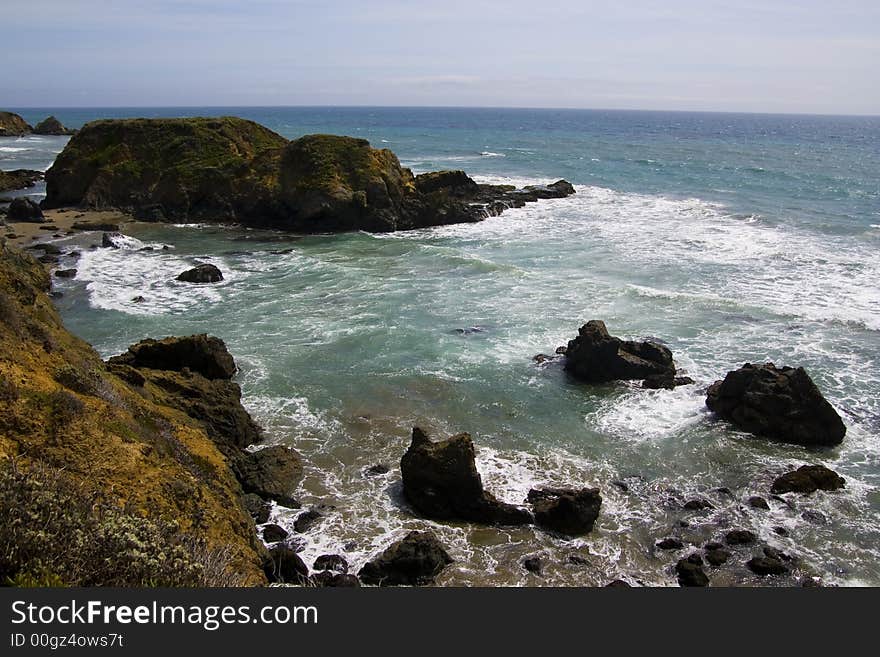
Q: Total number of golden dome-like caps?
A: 0